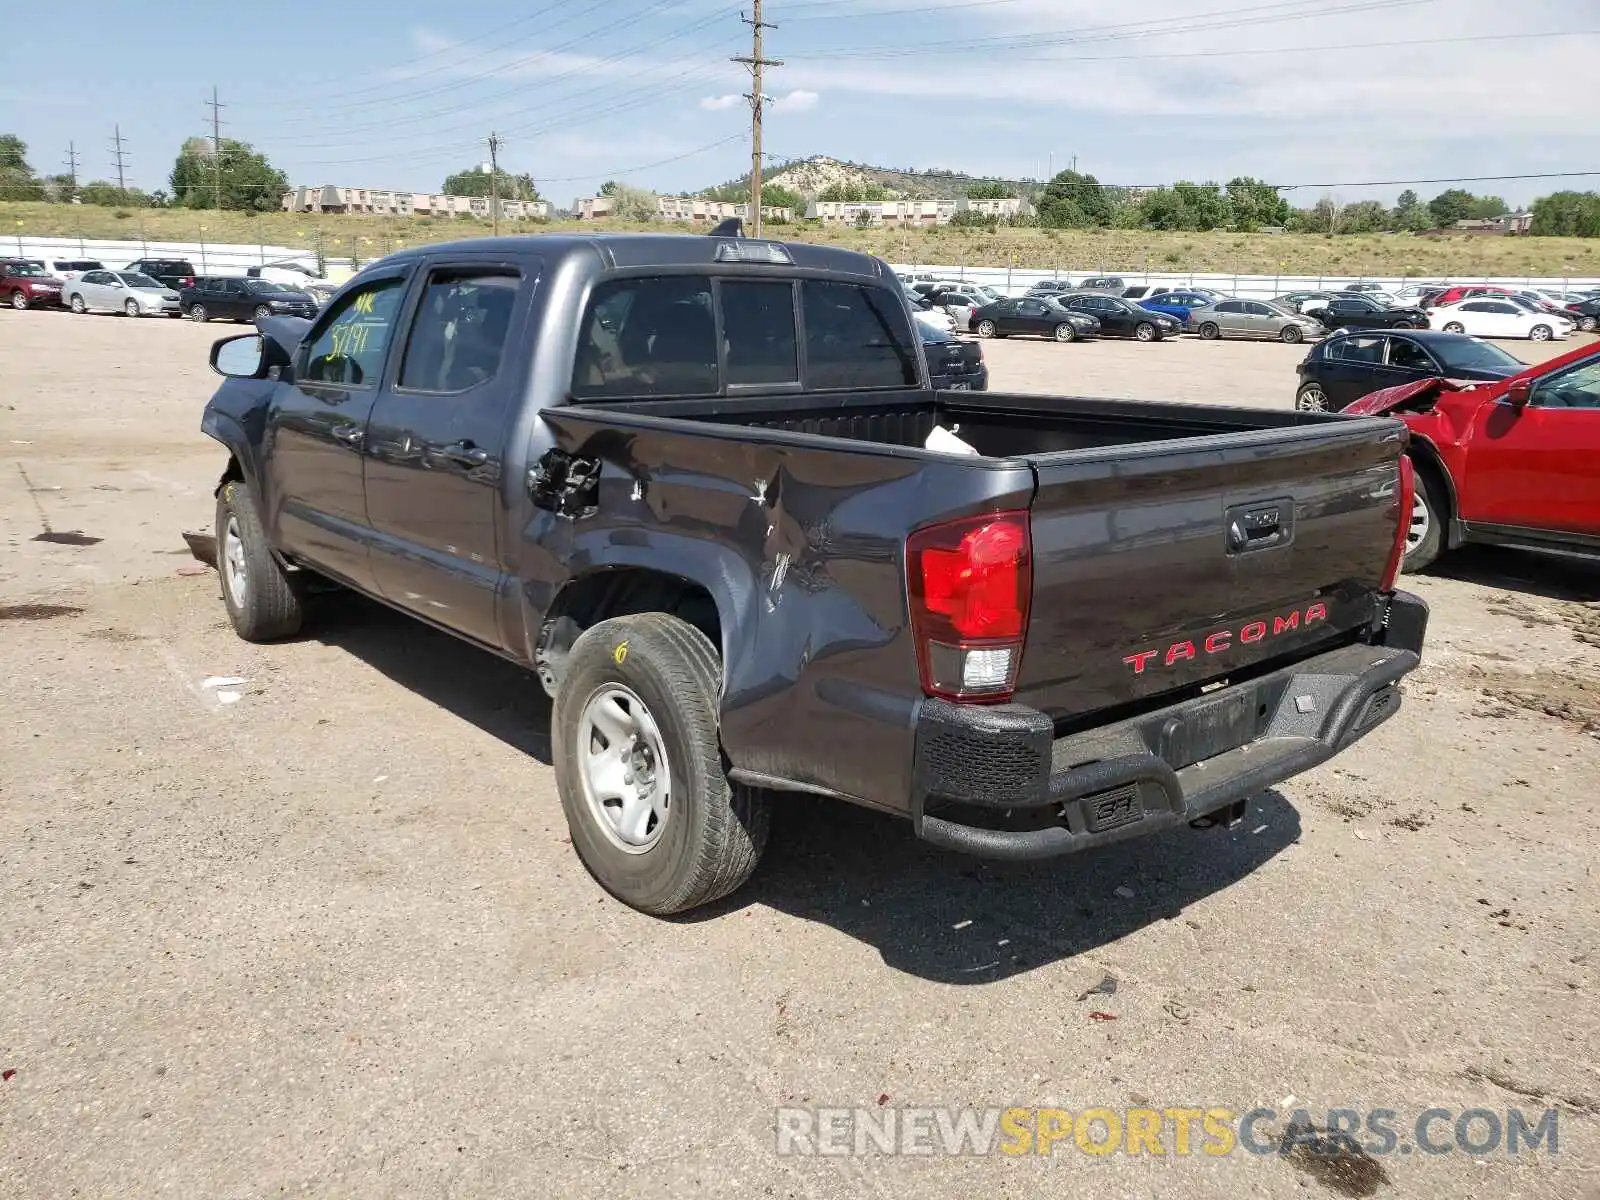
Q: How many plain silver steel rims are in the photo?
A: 2